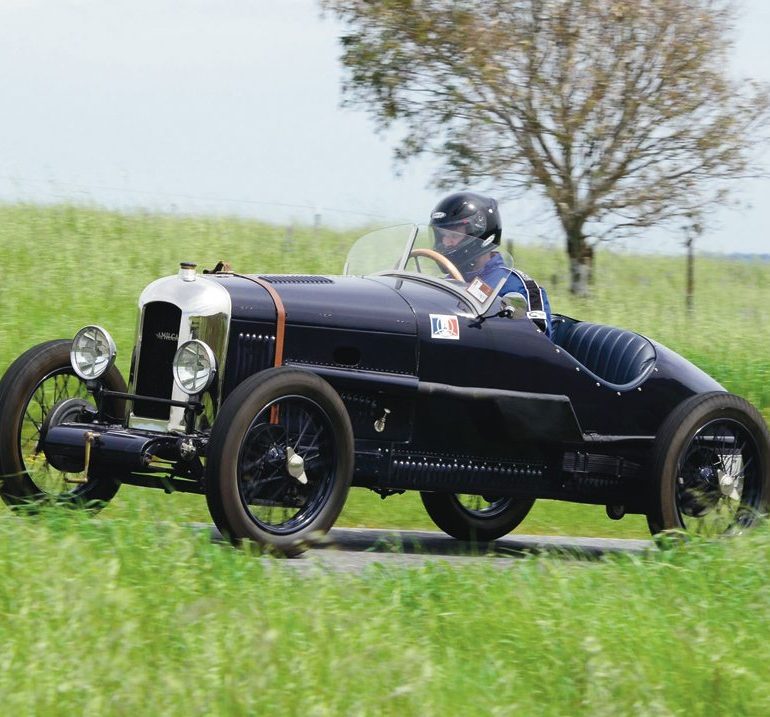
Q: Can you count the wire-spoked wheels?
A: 4